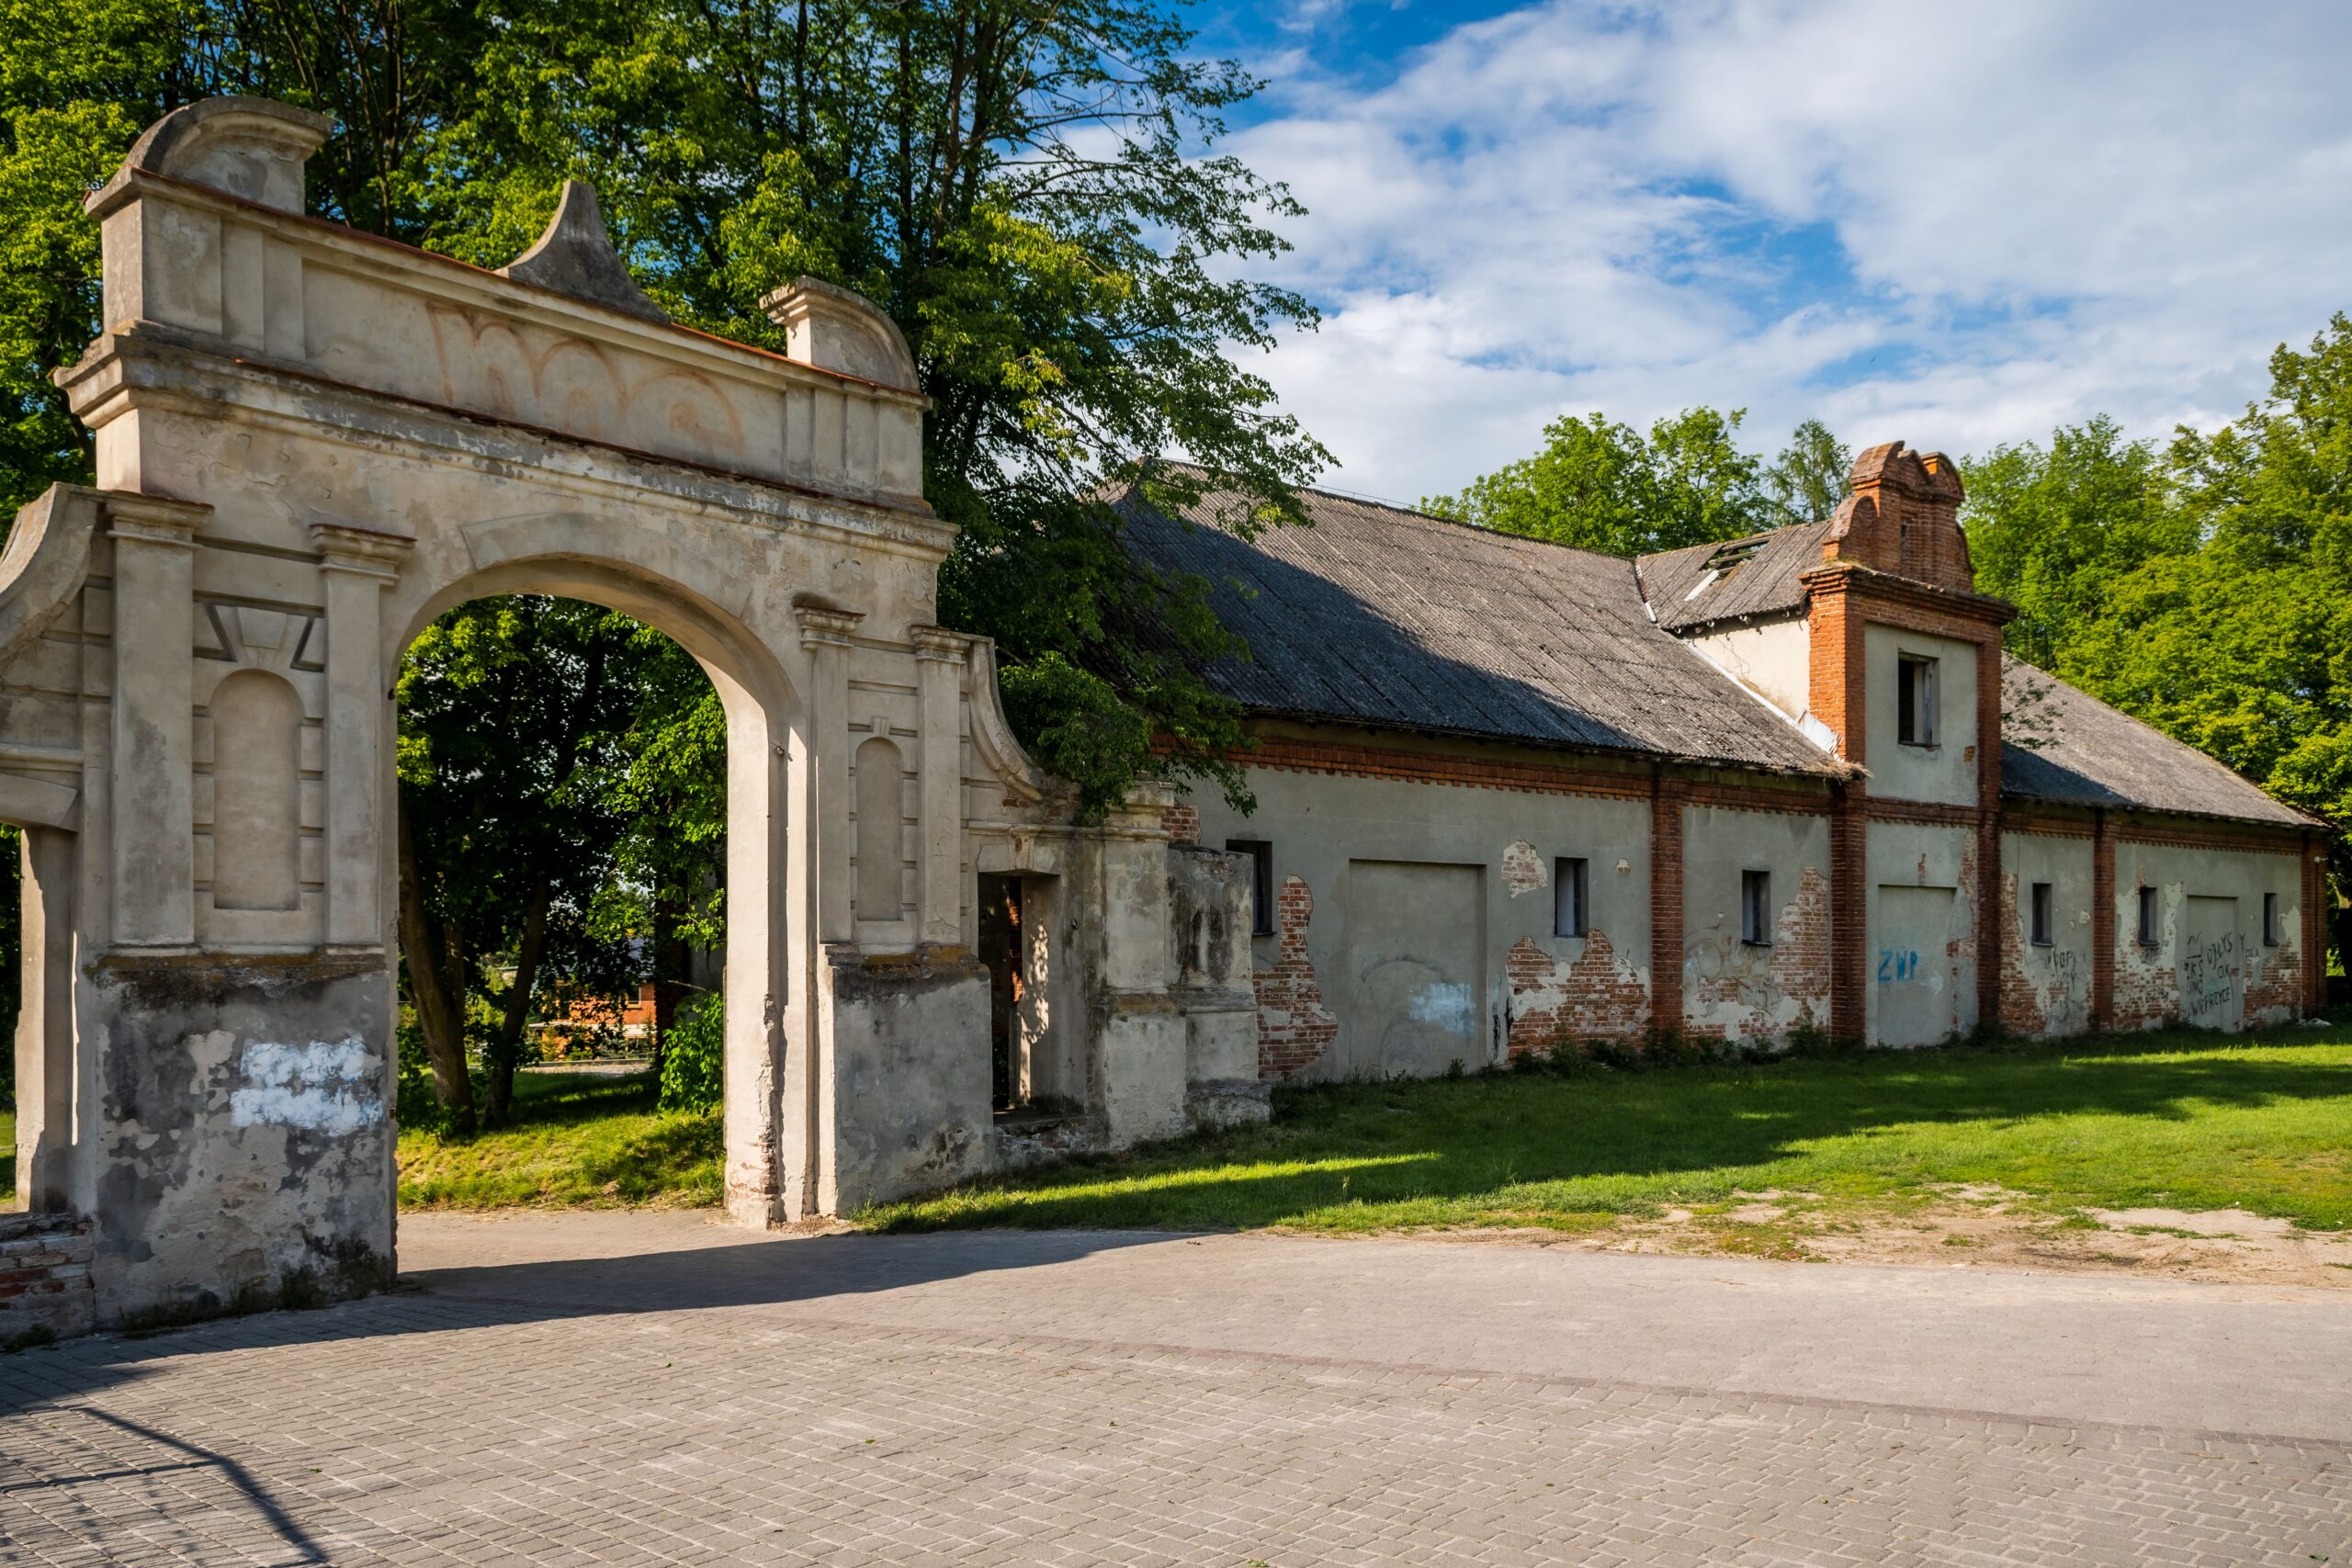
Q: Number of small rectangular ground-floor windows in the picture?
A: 6